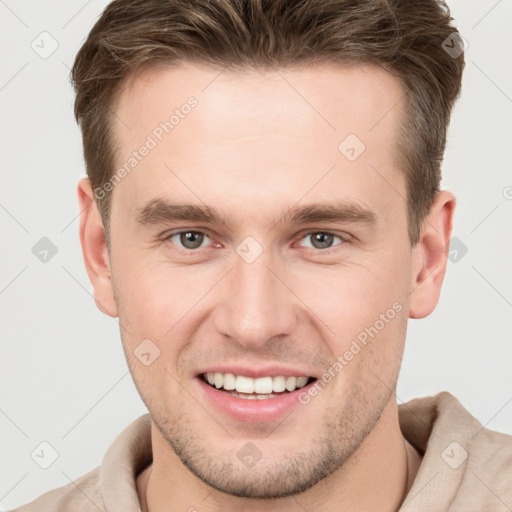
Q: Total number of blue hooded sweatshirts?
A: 0